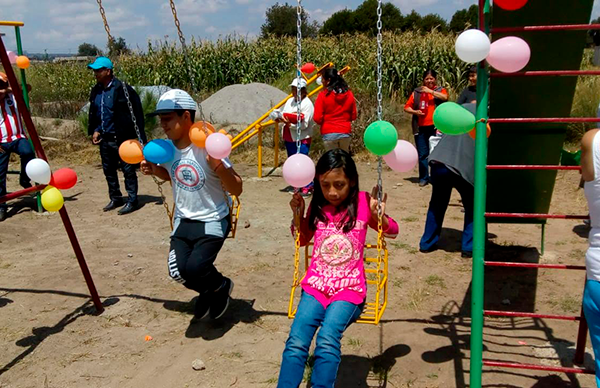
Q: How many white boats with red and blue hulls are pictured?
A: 0